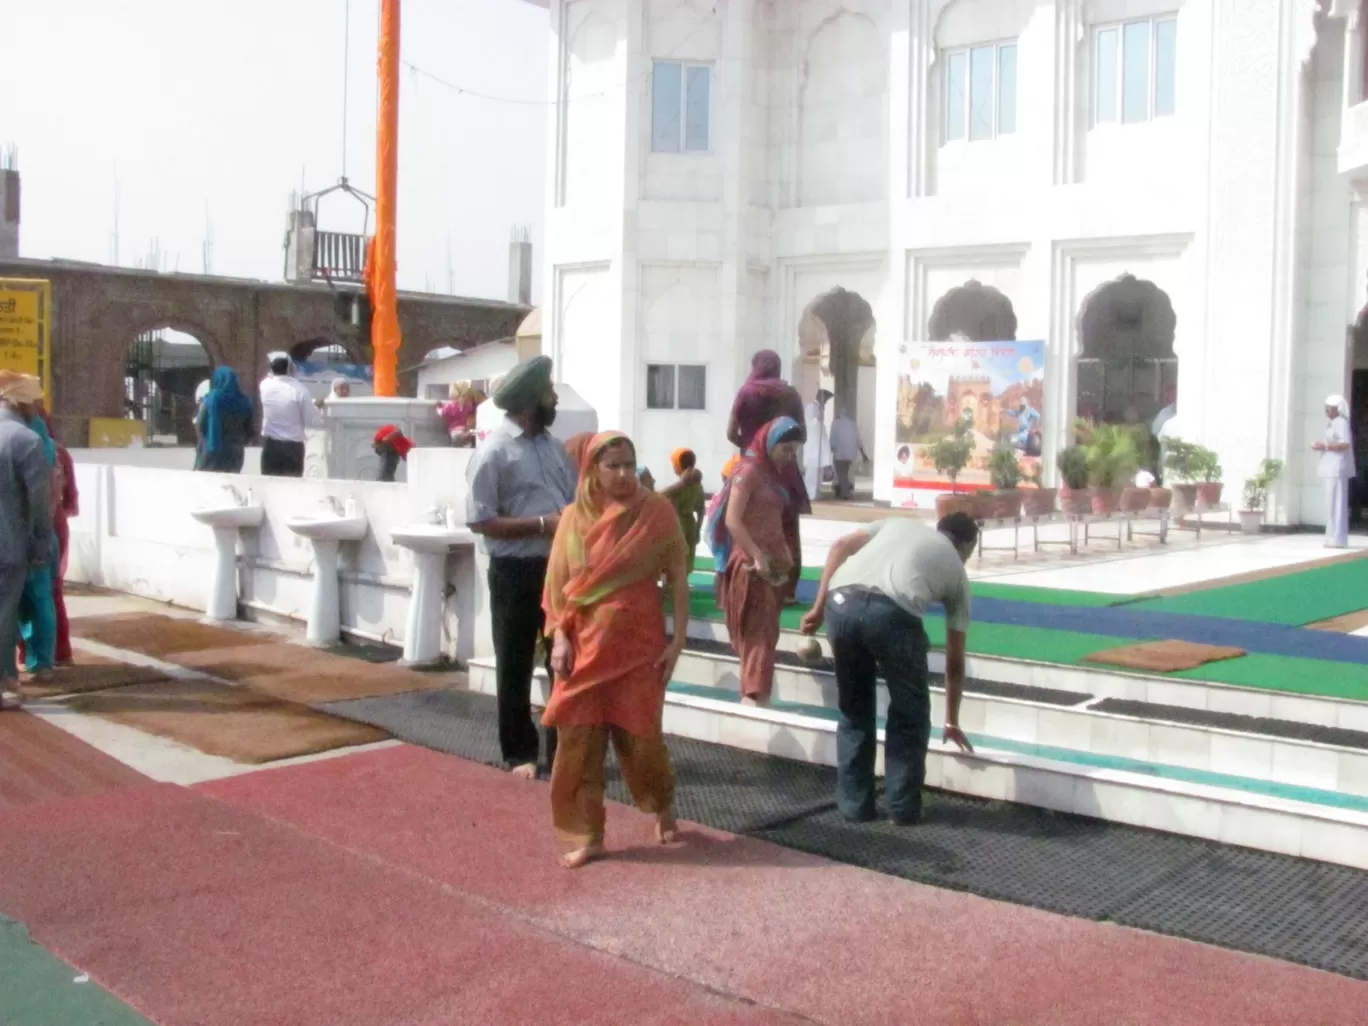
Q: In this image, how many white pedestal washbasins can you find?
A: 3